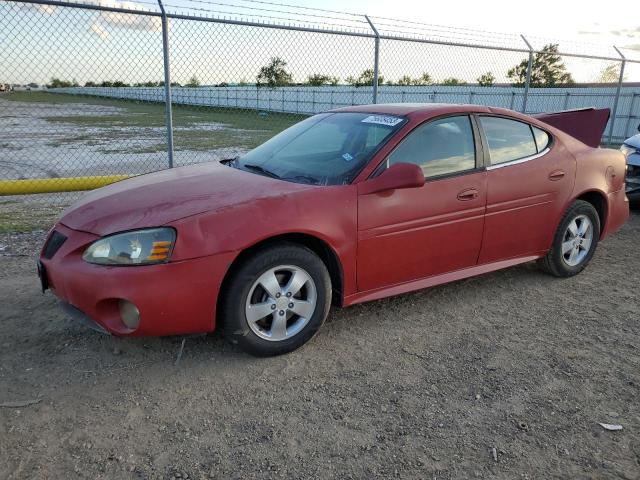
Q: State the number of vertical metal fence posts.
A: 4